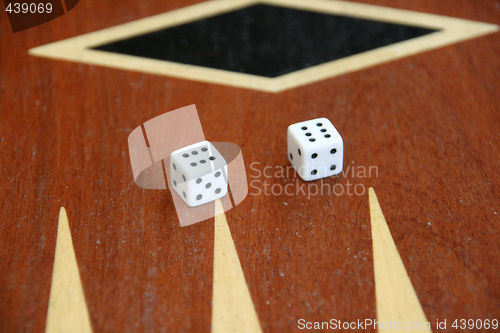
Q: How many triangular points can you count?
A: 3